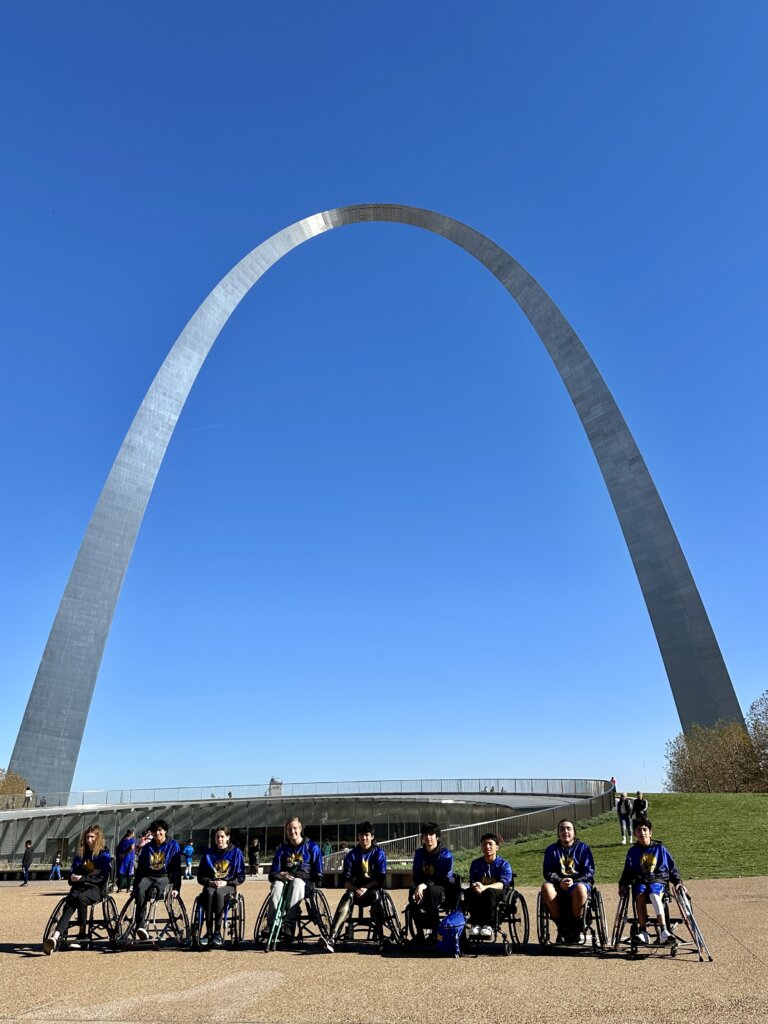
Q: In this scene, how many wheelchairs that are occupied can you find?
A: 9